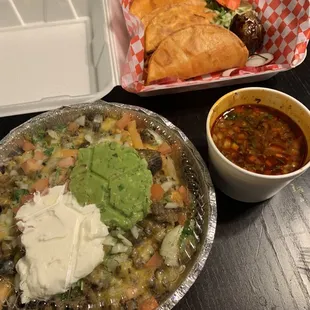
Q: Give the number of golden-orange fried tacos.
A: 3